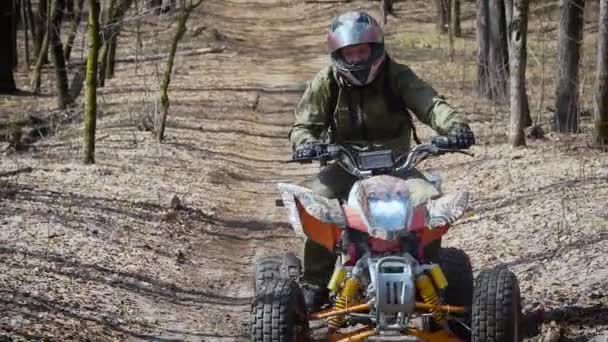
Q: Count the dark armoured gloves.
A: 2